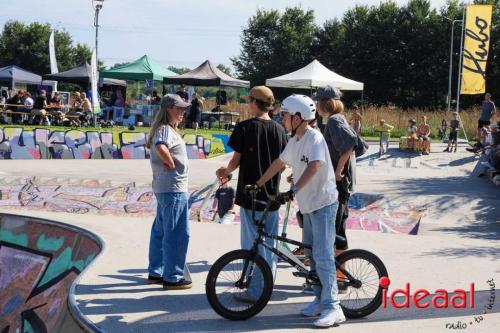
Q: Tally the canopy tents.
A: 5